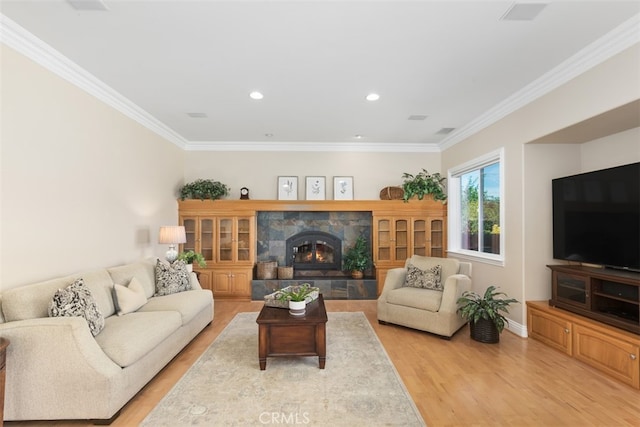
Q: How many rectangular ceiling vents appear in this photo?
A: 5